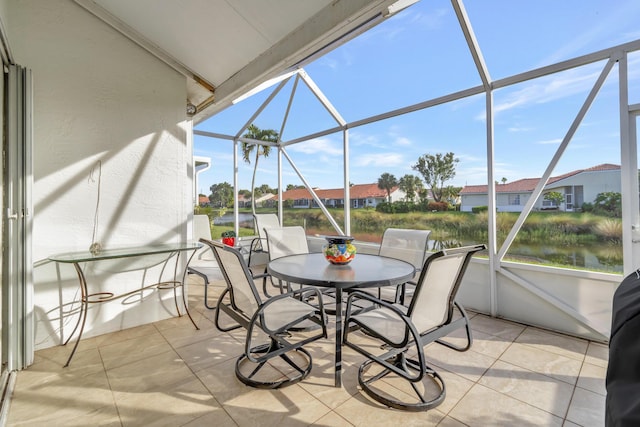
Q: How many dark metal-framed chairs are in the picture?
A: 6